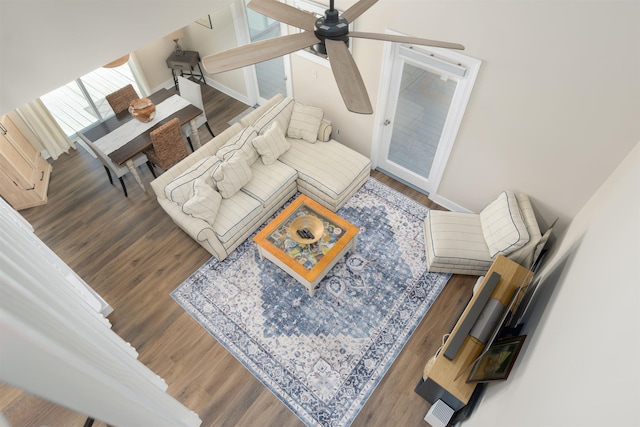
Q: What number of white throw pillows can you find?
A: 4